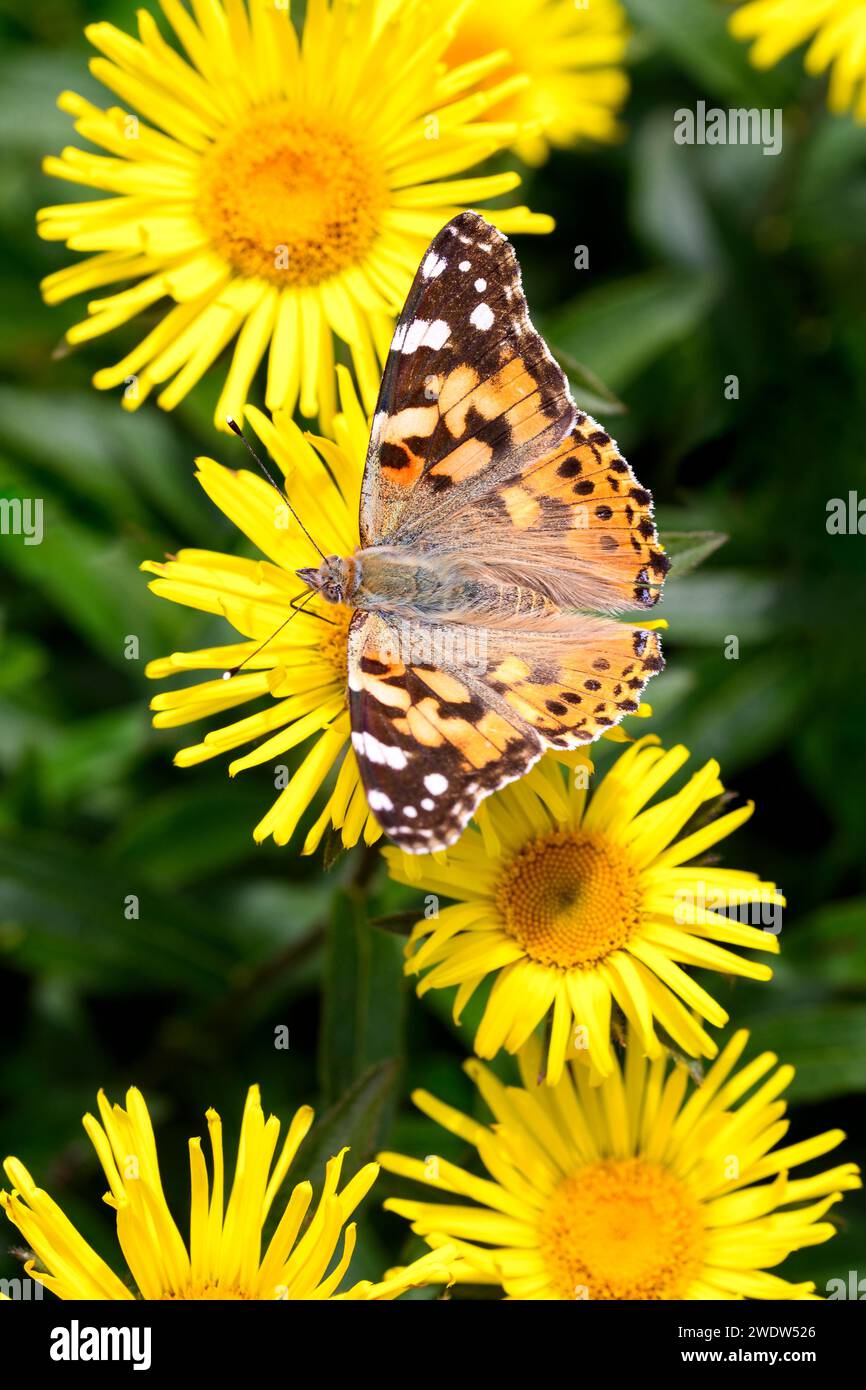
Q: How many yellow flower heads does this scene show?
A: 7